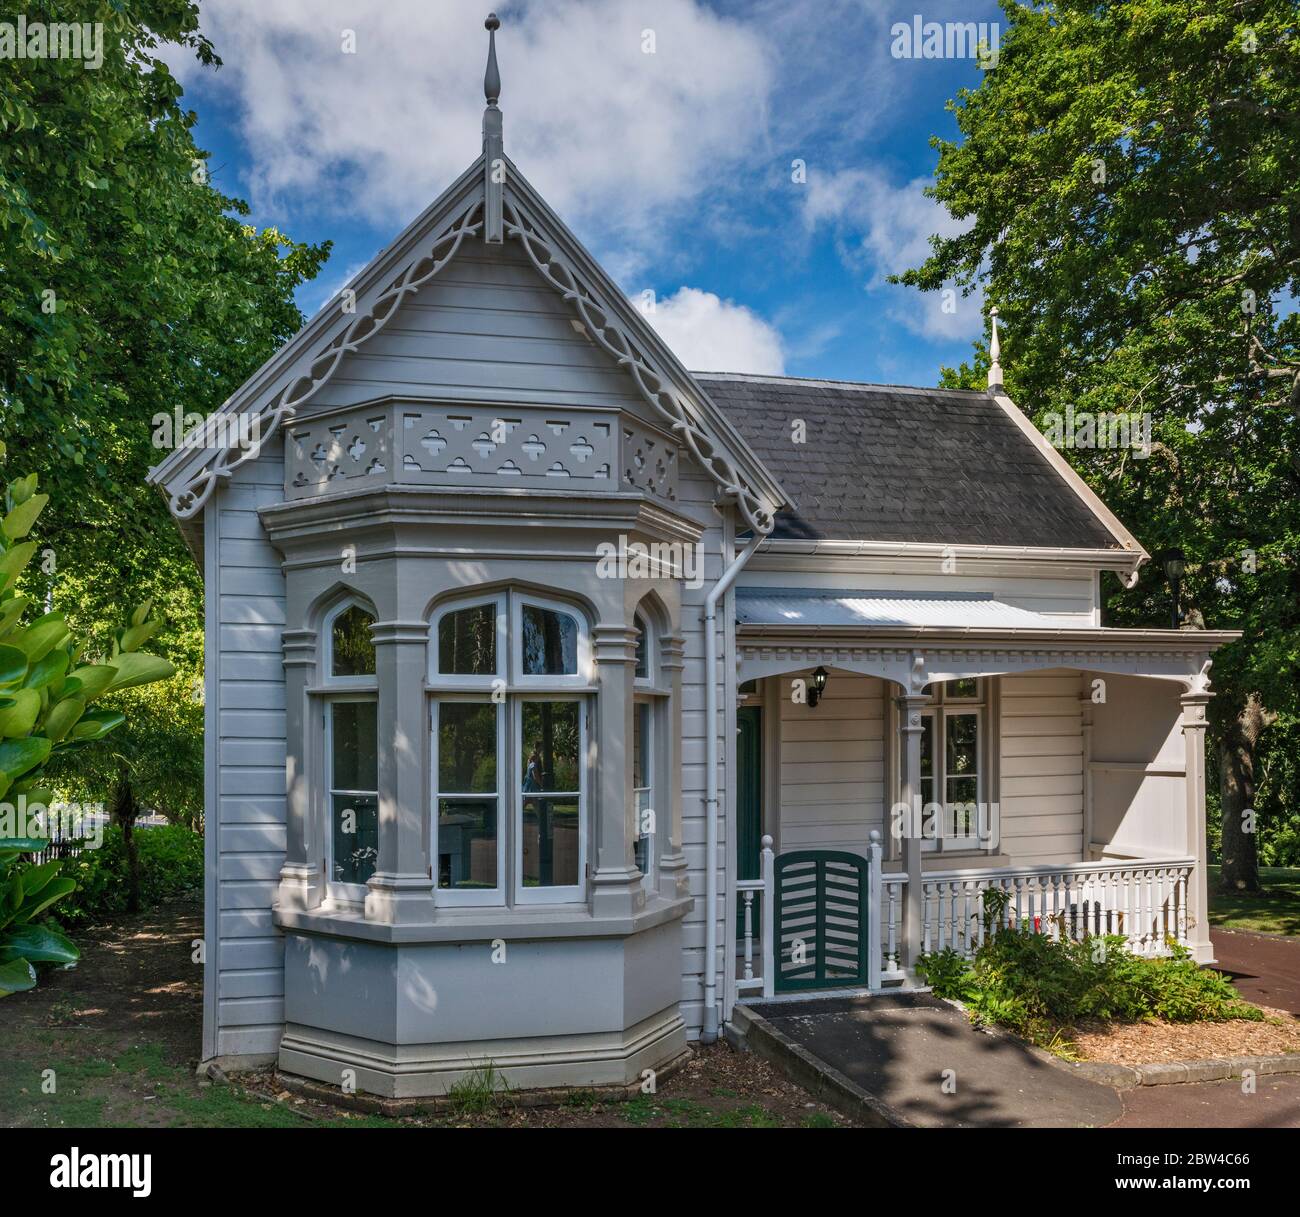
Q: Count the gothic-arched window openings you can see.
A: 3